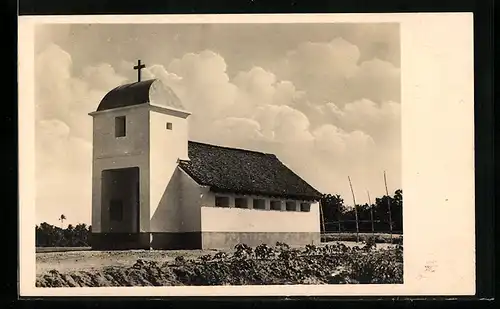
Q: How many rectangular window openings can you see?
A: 8